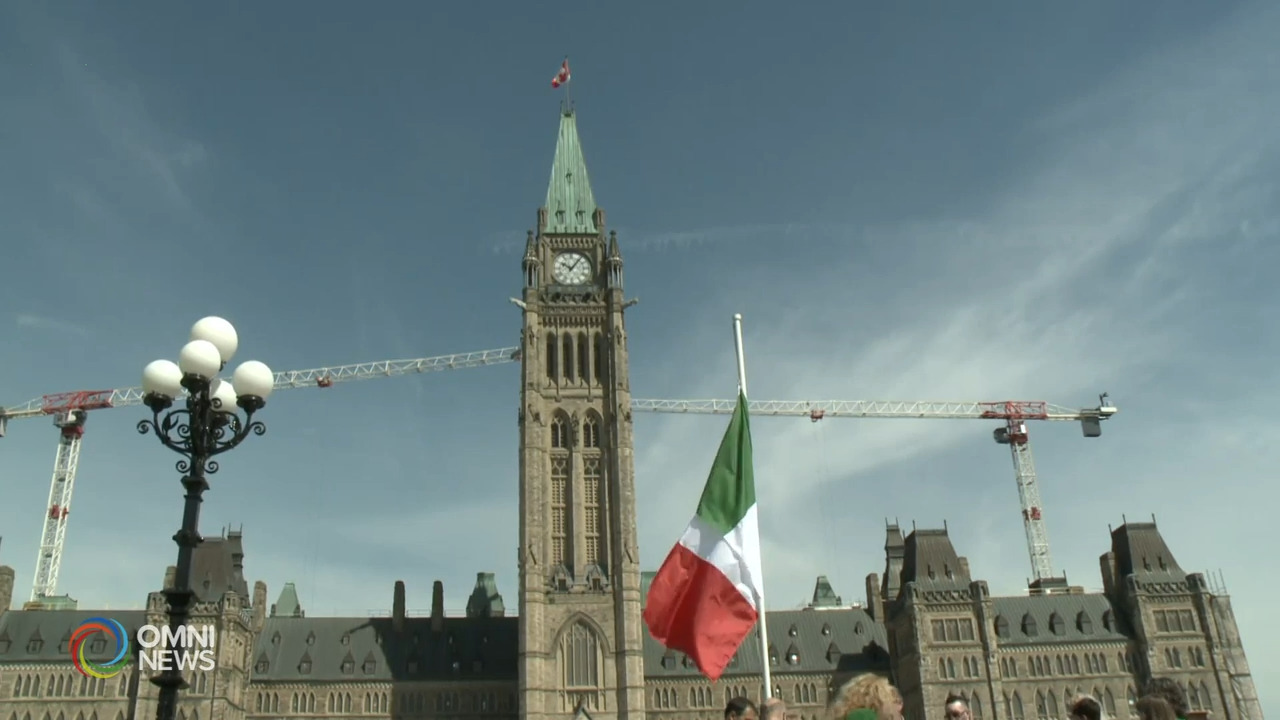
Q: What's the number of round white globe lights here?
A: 5